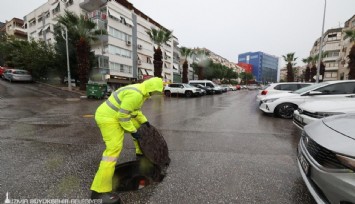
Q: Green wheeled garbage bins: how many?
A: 1